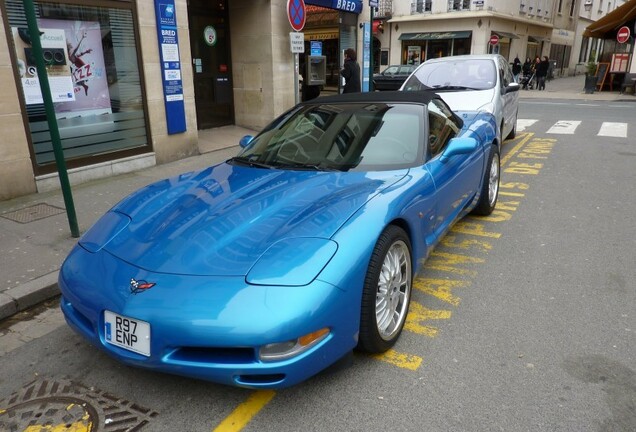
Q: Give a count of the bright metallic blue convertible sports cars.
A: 1